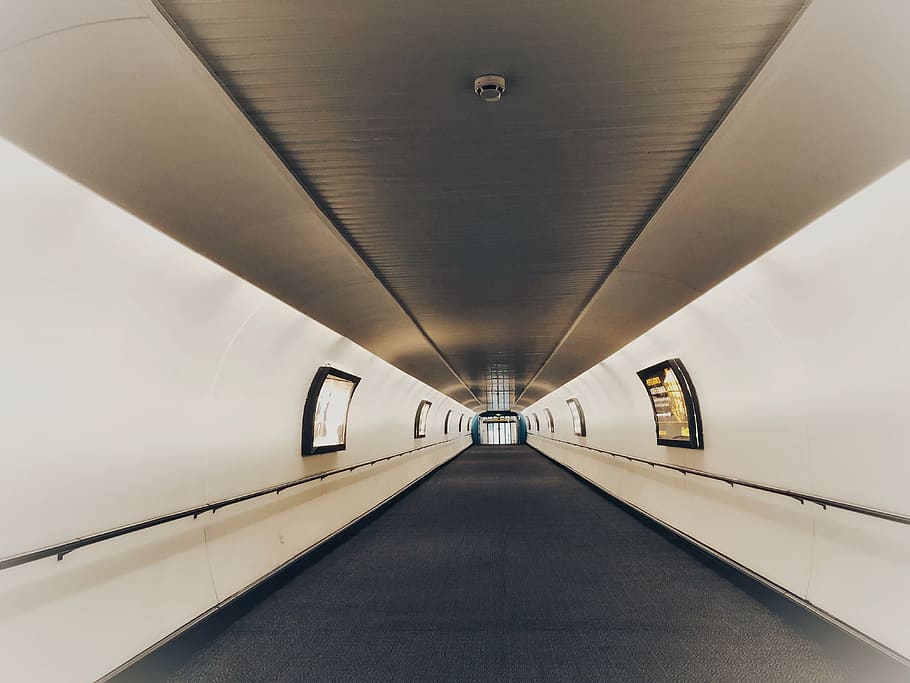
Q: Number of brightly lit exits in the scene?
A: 1